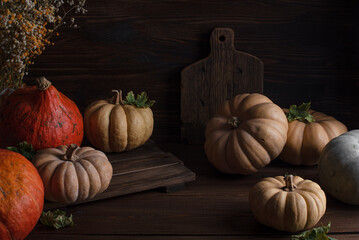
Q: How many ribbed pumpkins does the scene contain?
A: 5